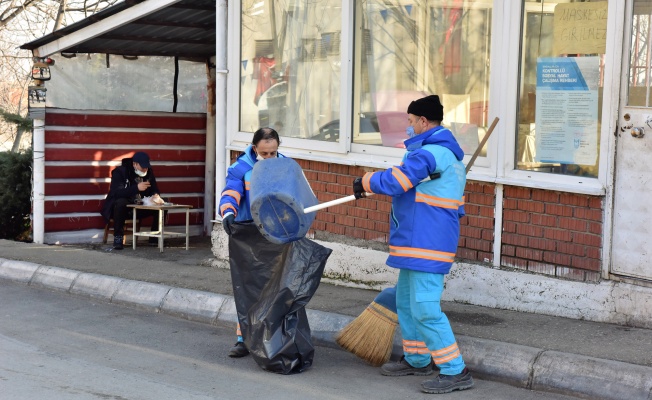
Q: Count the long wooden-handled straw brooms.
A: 1